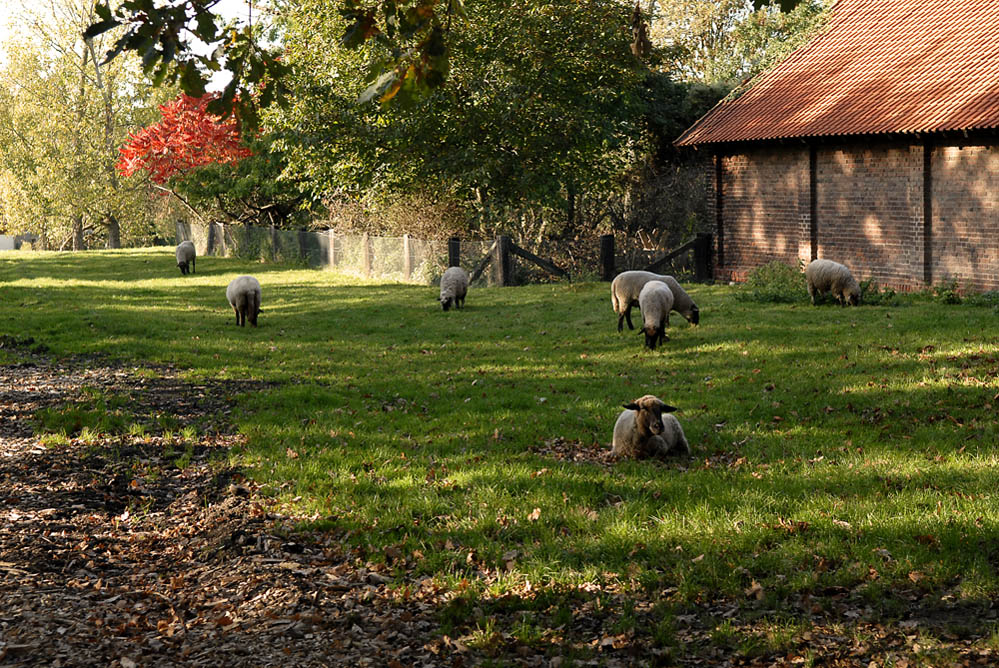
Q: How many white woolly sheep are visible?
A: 7